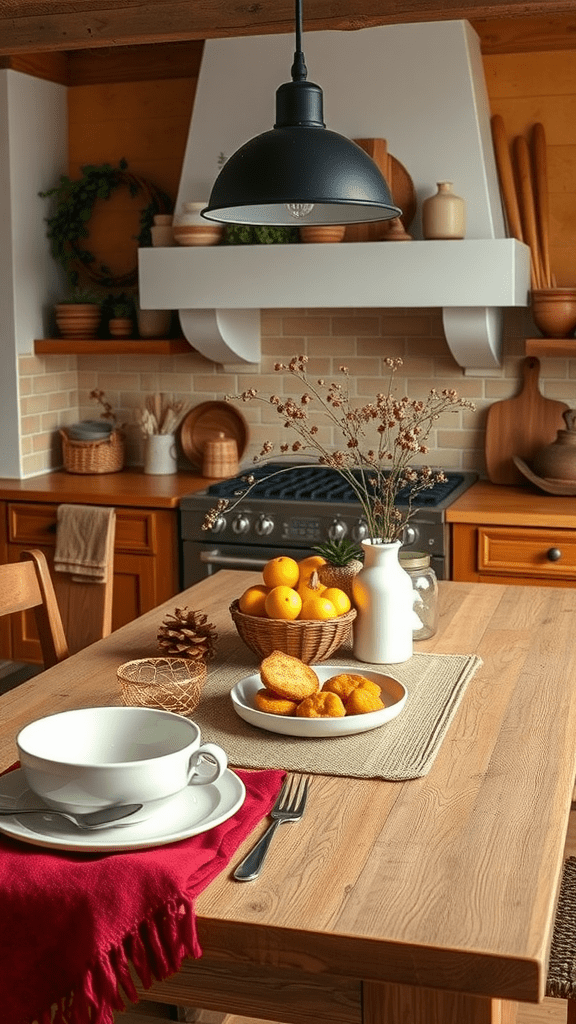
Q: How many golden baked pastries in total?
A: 5